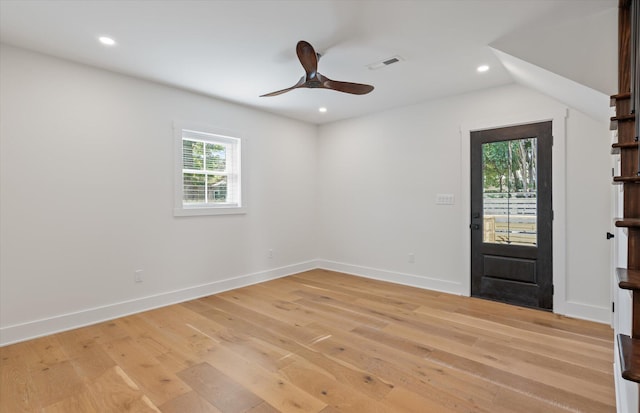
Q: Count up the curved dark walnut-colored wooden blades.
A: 3